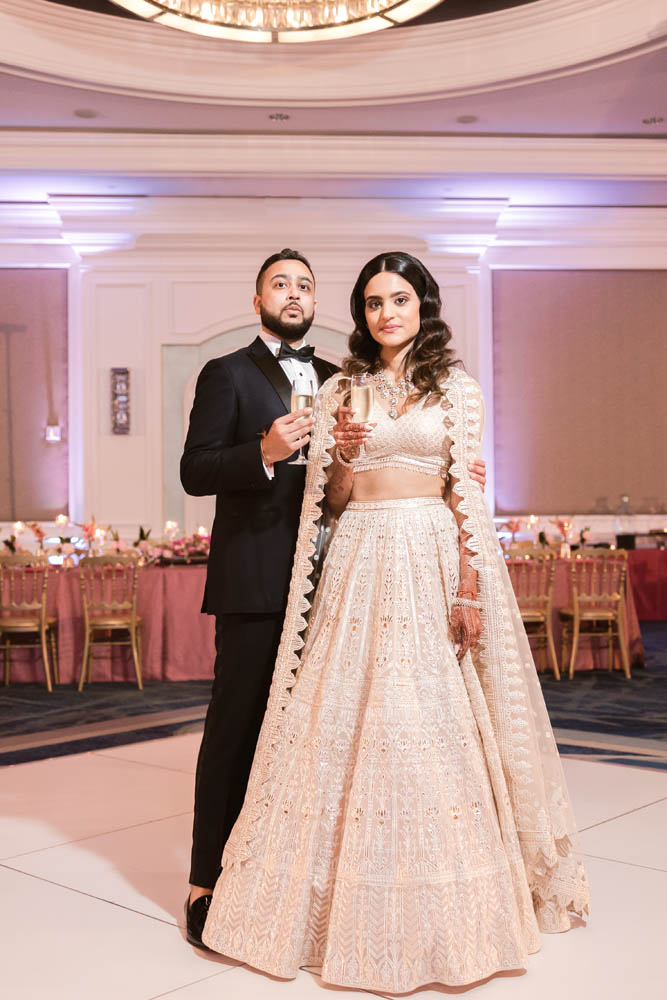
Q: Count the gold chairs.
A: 4